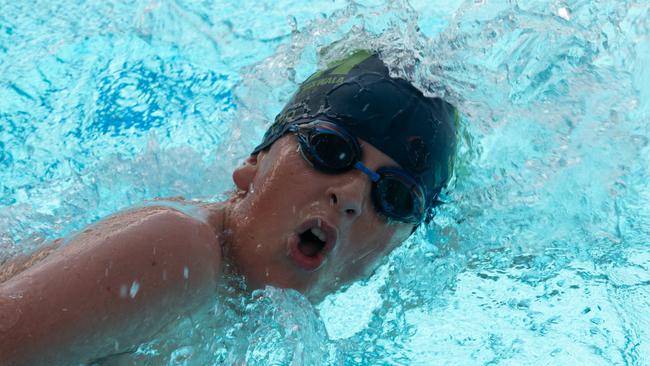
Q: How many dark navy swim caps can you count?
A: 1